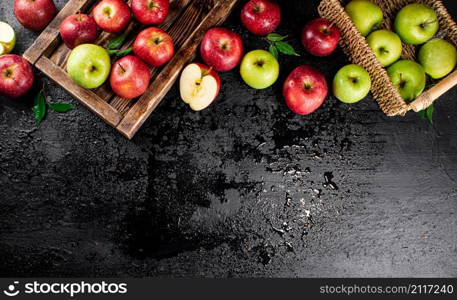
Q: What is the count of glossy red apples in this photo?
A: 11